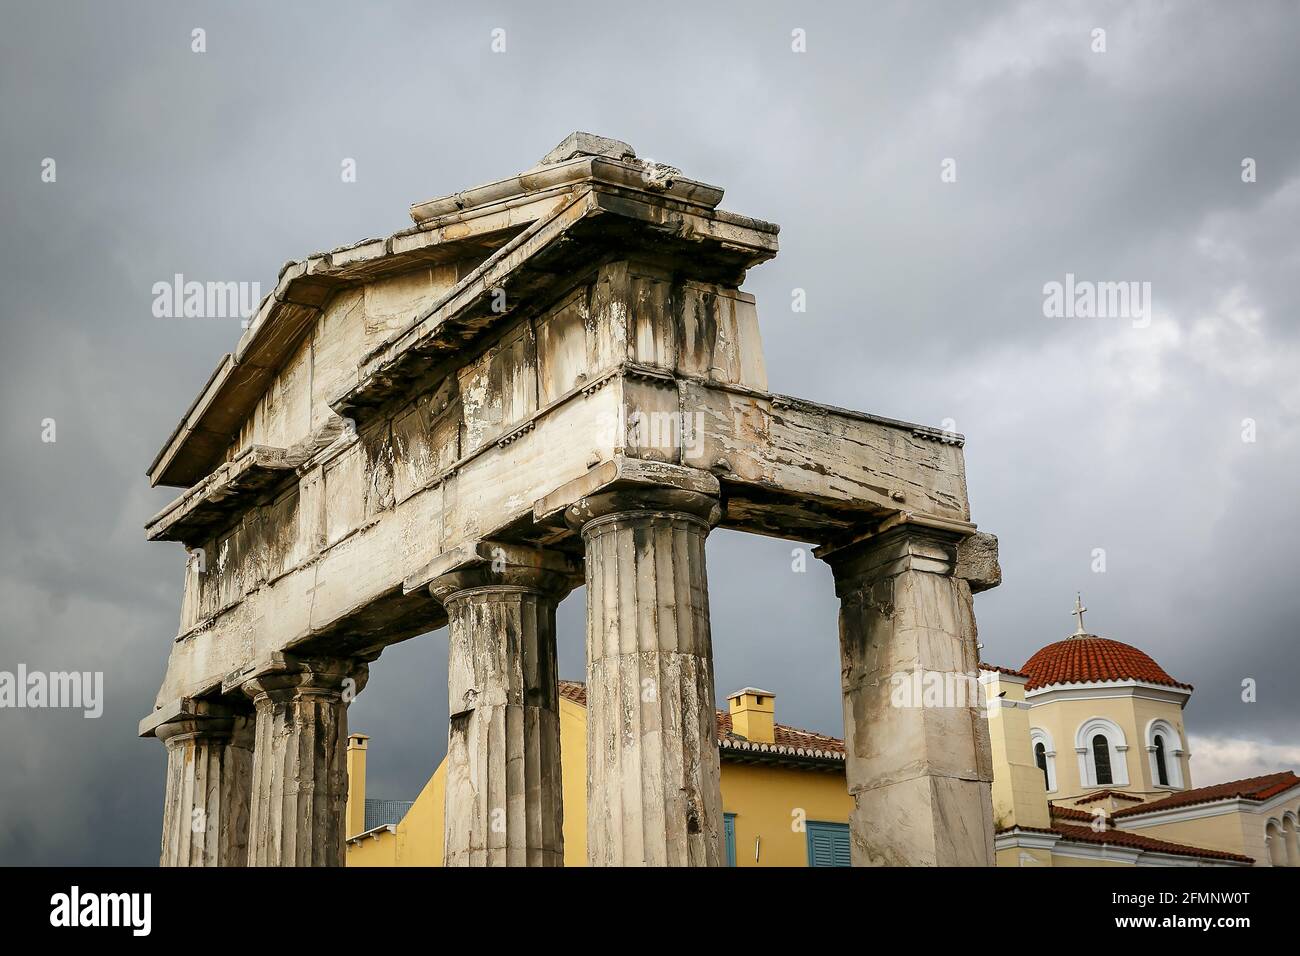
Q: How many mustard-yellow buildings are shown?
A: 1